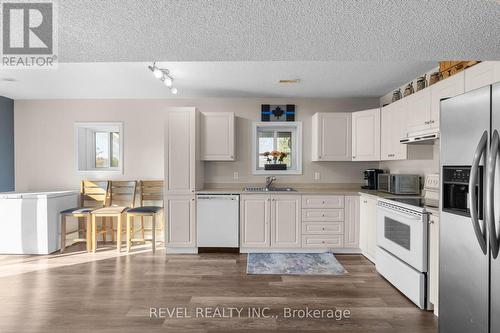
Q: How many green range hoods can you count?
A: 0